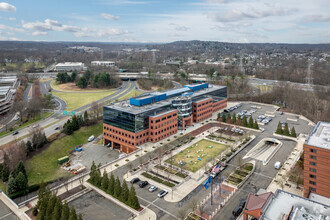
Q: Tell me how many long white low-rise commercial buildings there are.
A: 2